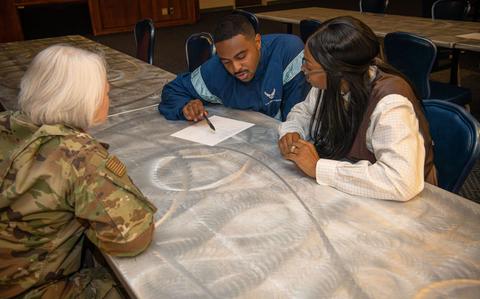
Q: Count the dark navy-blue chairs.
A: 8